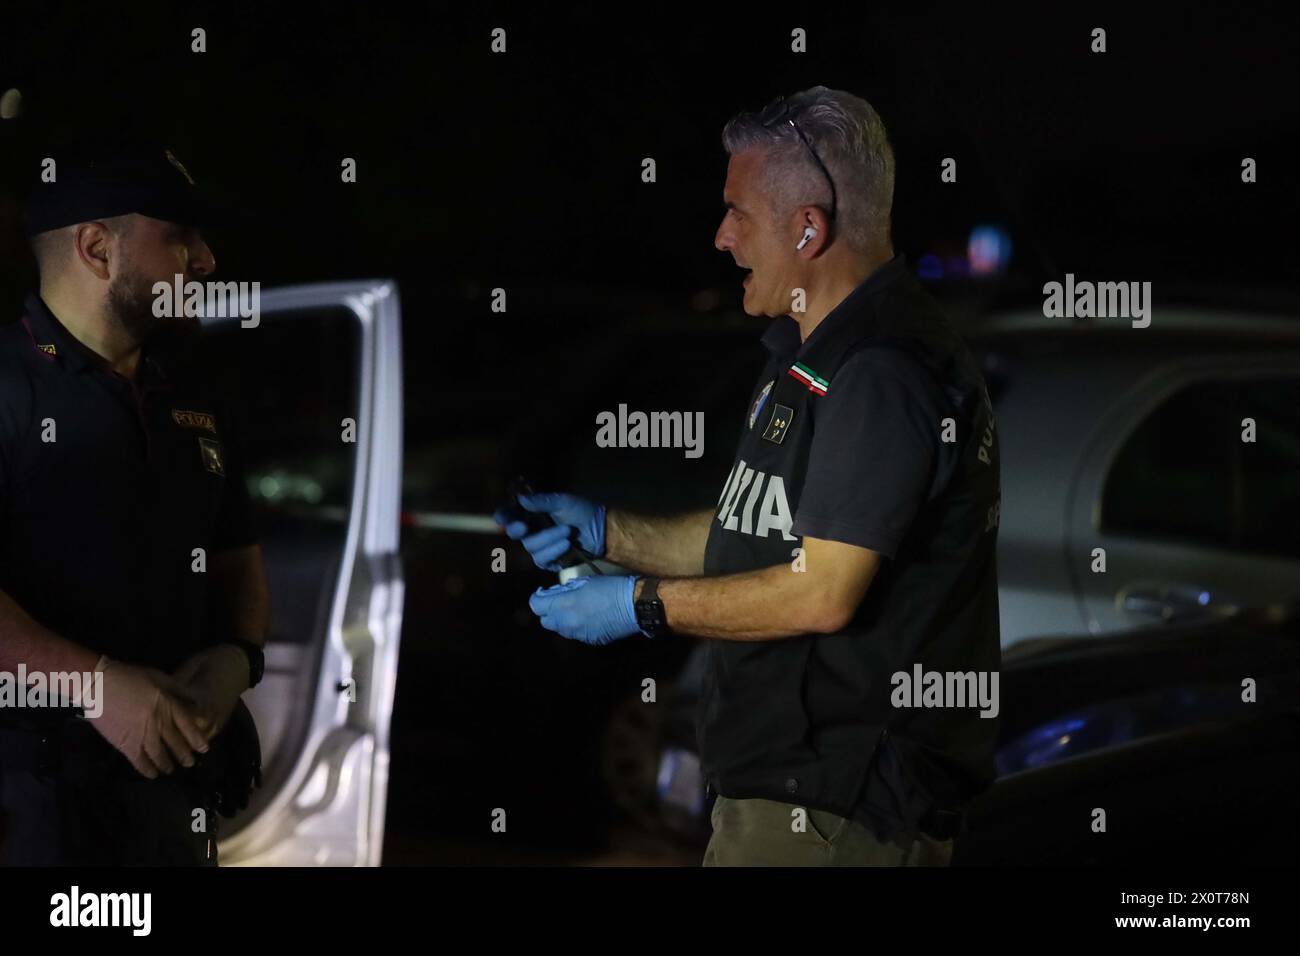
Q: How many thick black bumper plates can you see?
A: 0